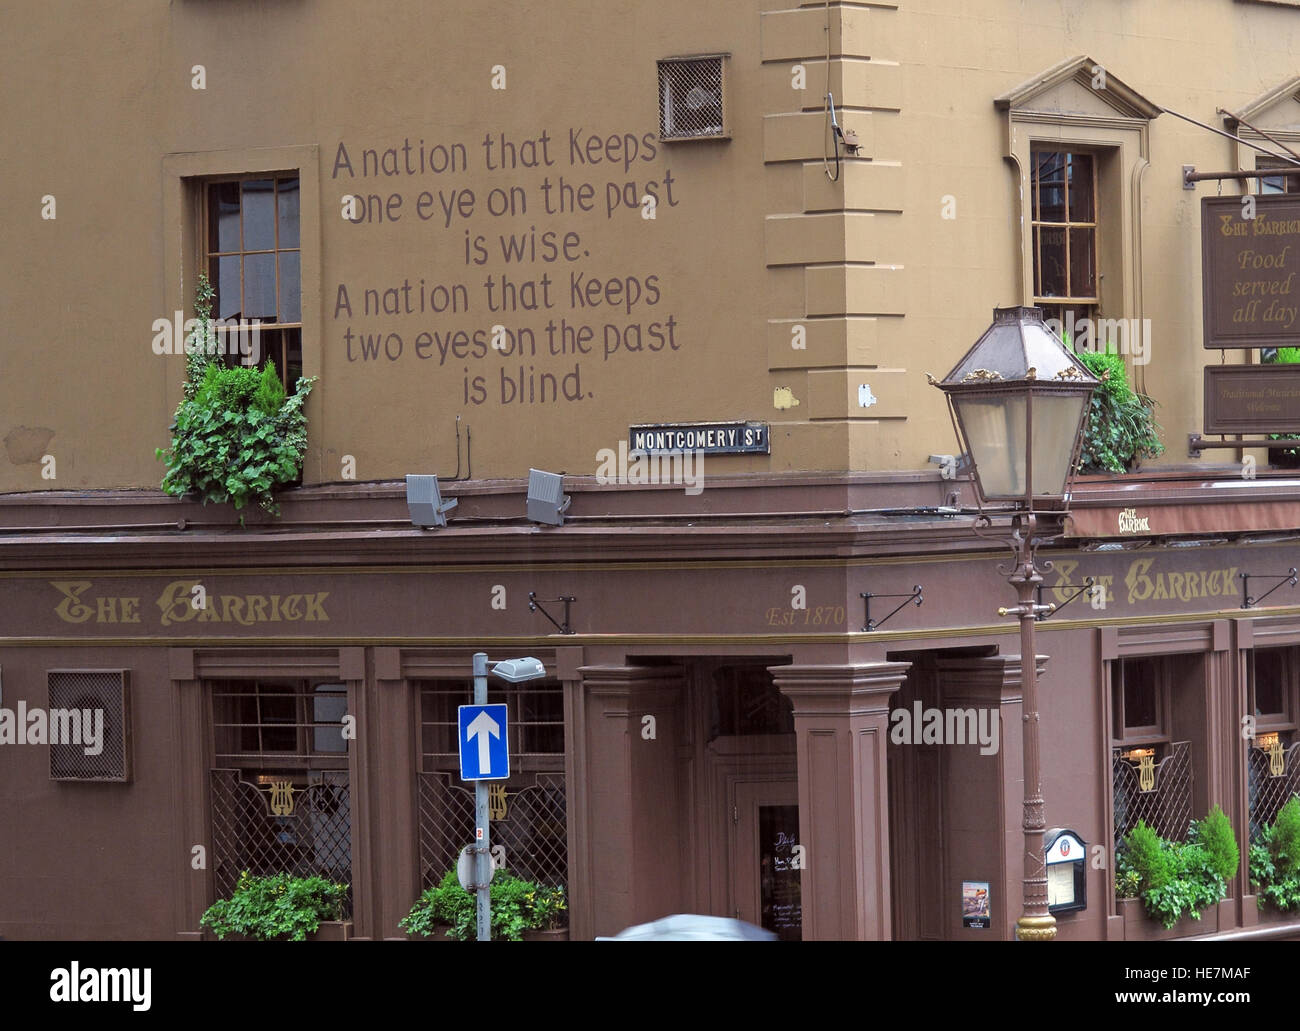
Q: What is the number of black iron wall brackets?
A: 4